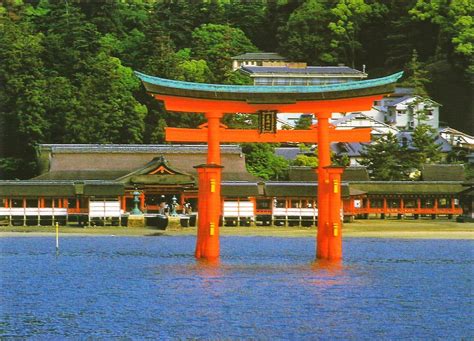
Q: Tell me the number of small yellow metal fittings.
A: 4